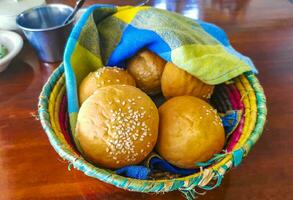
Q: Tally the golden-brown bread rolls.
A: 5